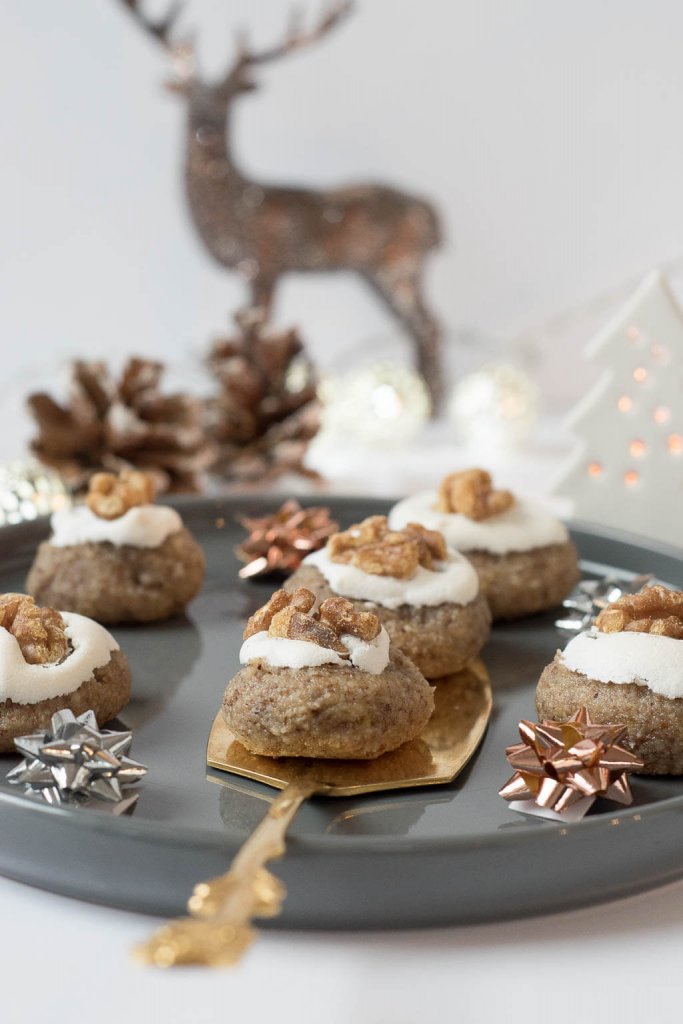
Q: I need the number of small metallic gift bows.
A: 4